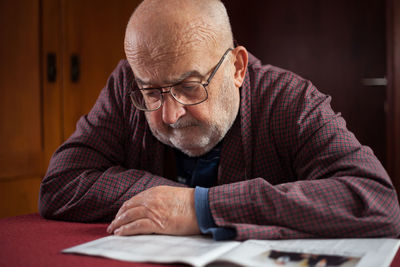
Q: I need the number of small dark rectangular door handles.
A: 2